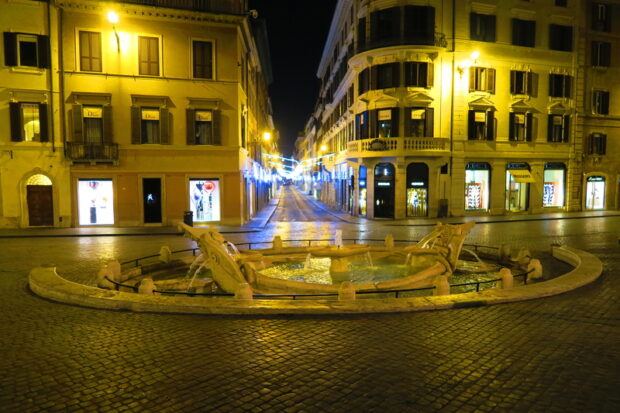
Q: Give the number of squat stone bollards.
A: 13